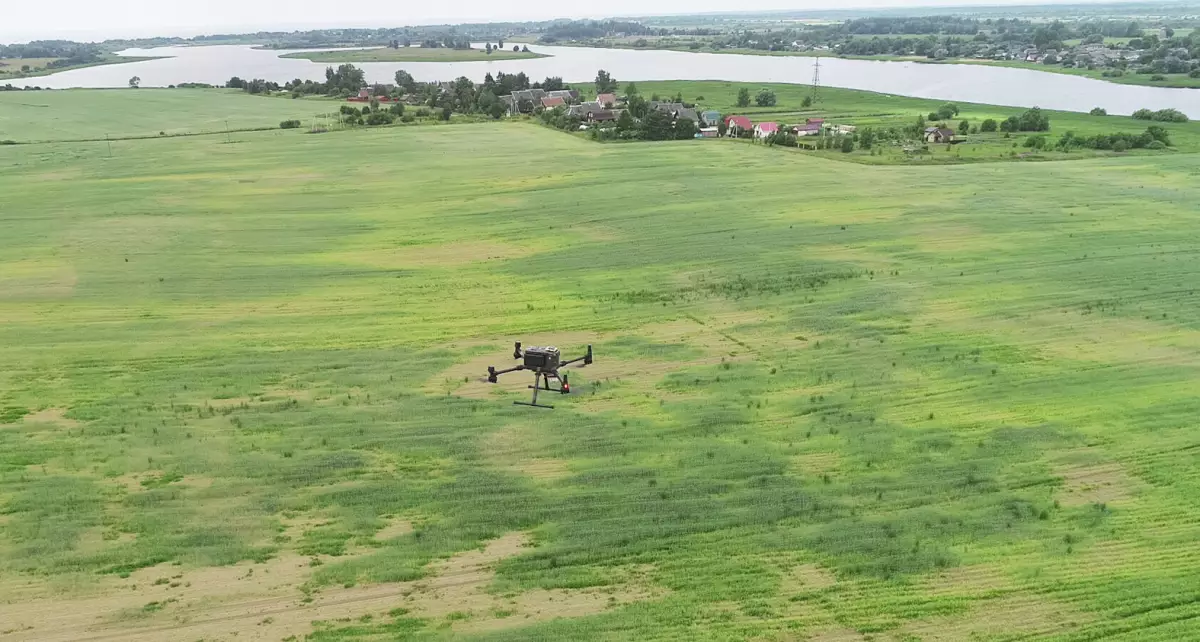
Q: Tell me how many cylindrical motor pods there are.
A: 4